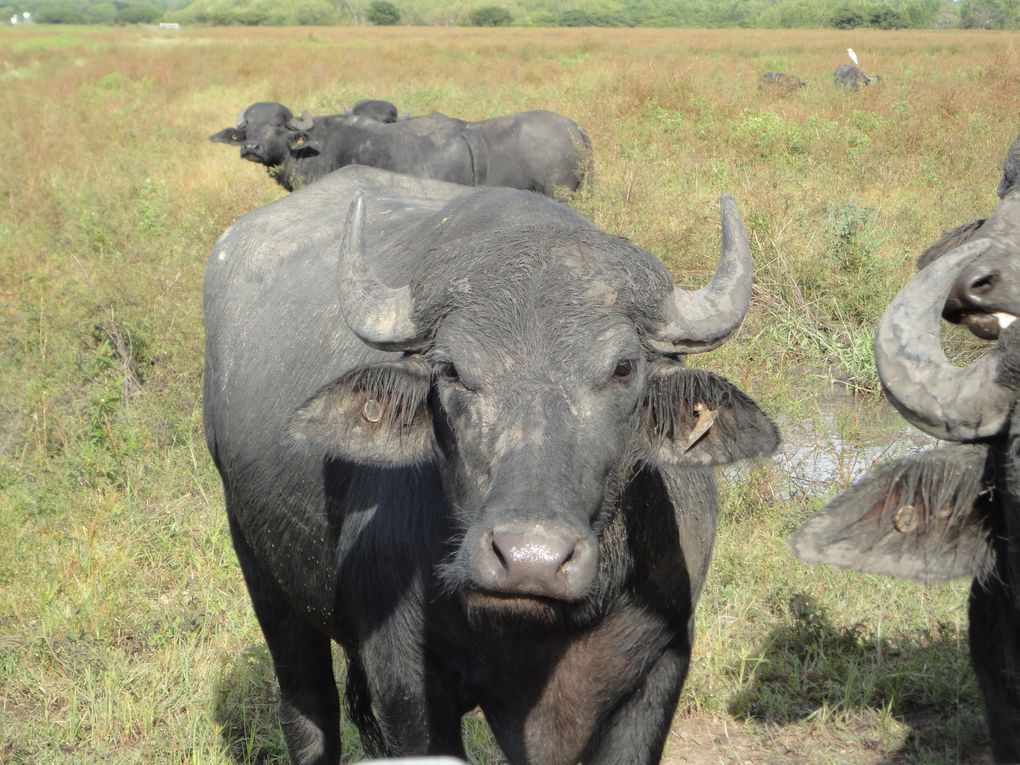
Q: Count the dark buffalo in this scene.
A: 7